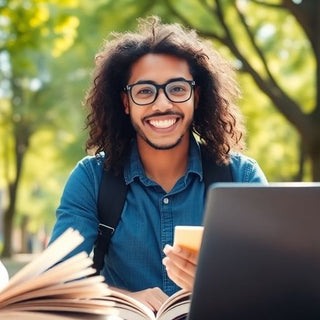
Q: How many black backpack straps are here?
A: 2